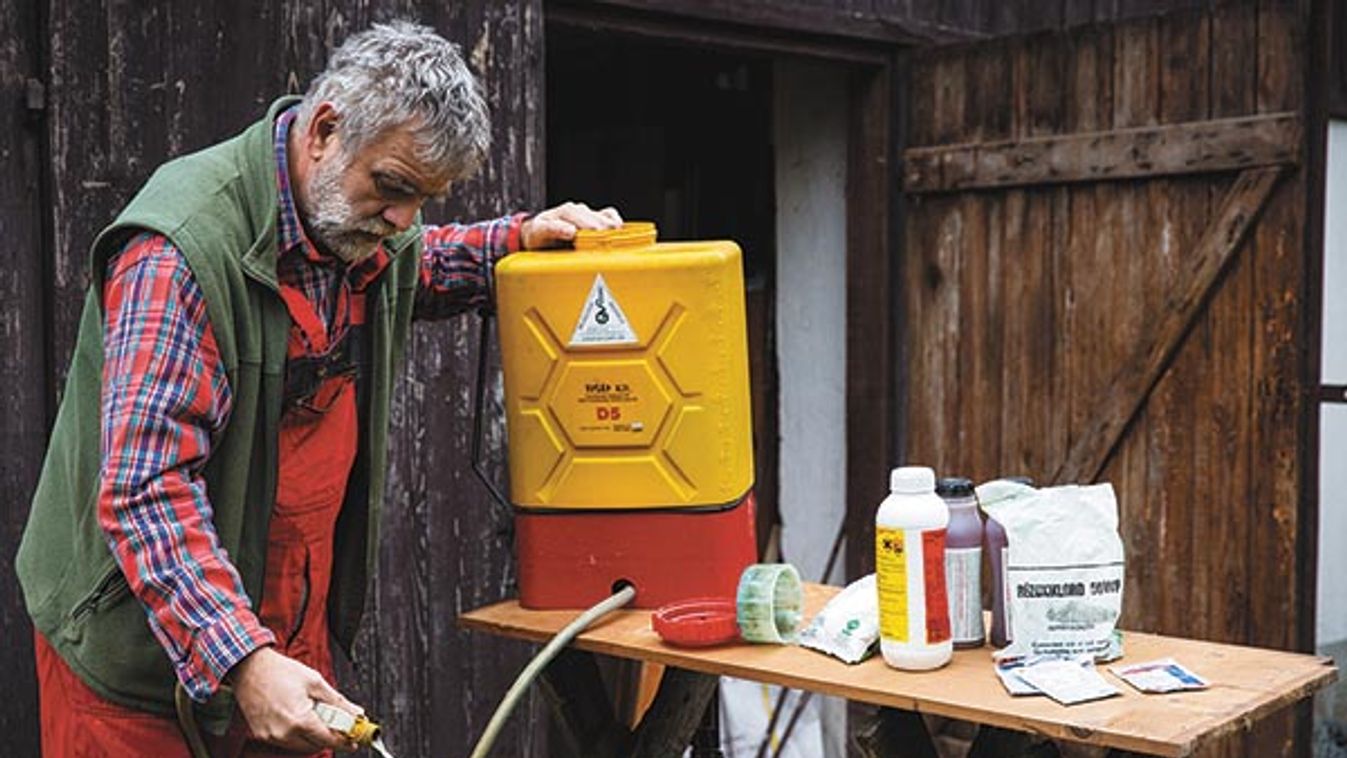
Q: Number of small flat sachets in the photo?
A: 3